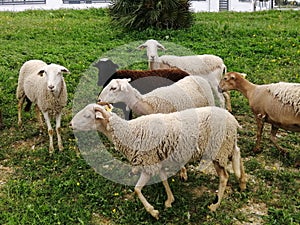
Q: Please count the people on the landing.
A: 0